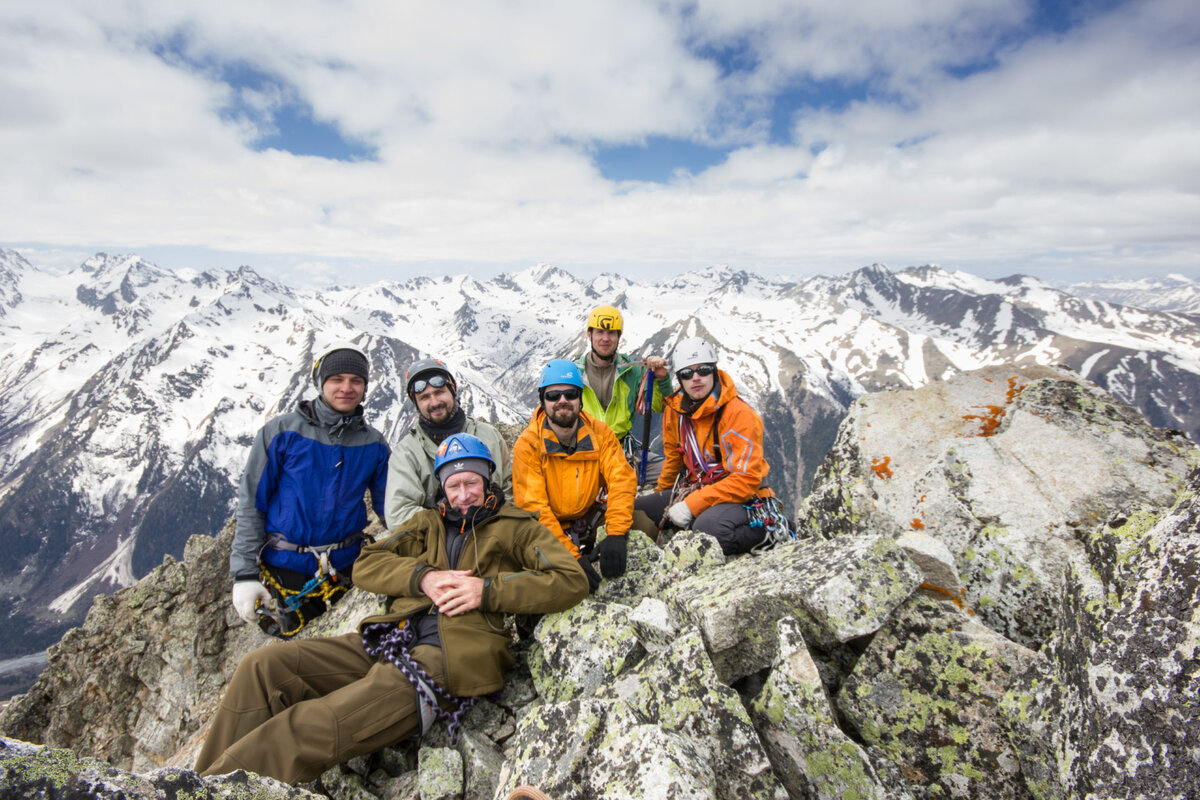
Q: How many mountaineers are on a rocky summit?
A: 6